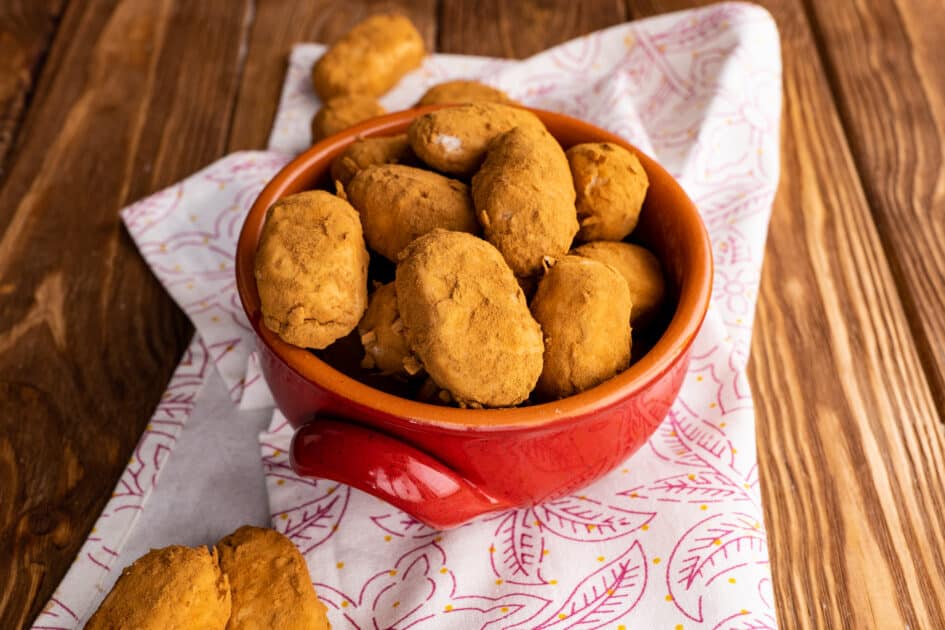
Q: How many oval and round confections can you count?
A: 15